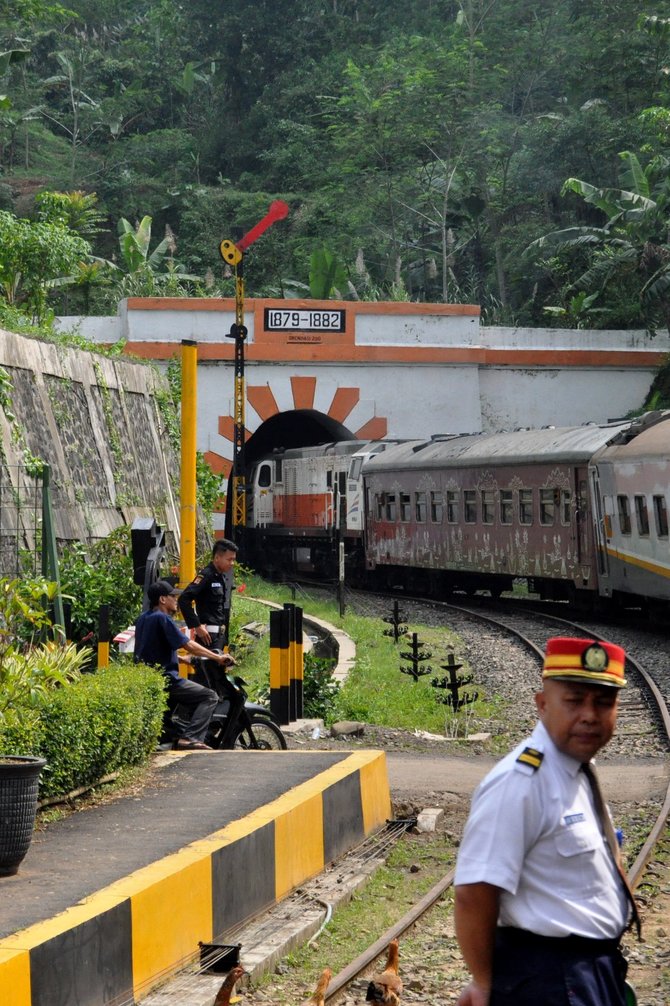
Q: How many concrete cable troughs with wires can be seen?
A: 1